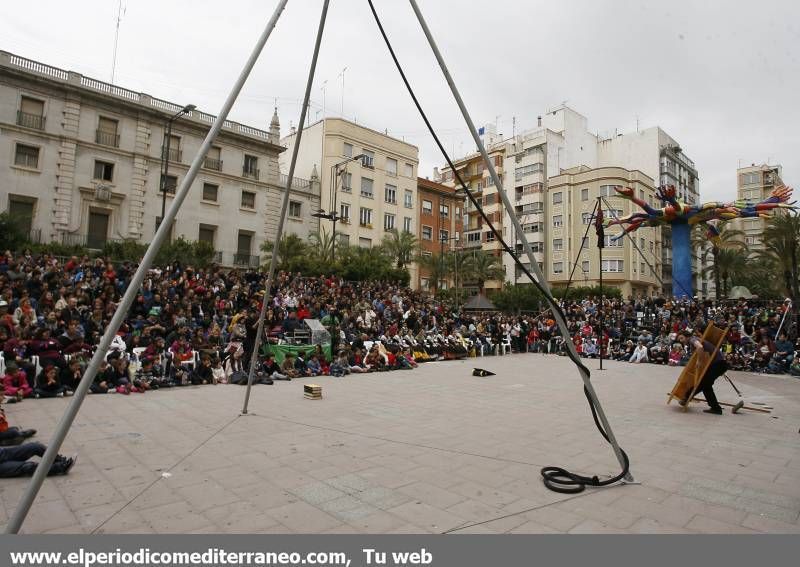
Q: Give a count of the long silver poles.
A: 3